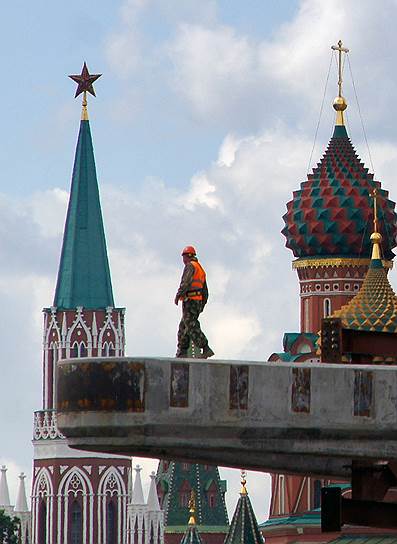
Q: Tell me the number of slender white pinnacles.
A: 4